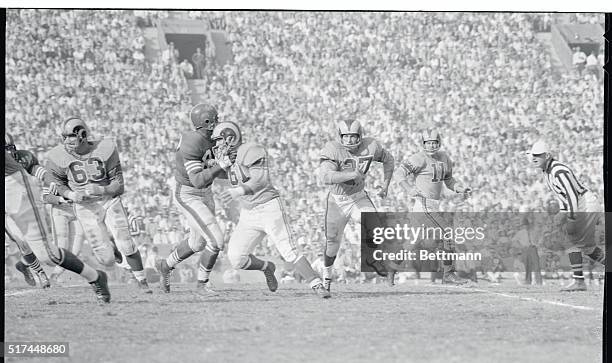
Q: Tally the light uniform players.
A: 4